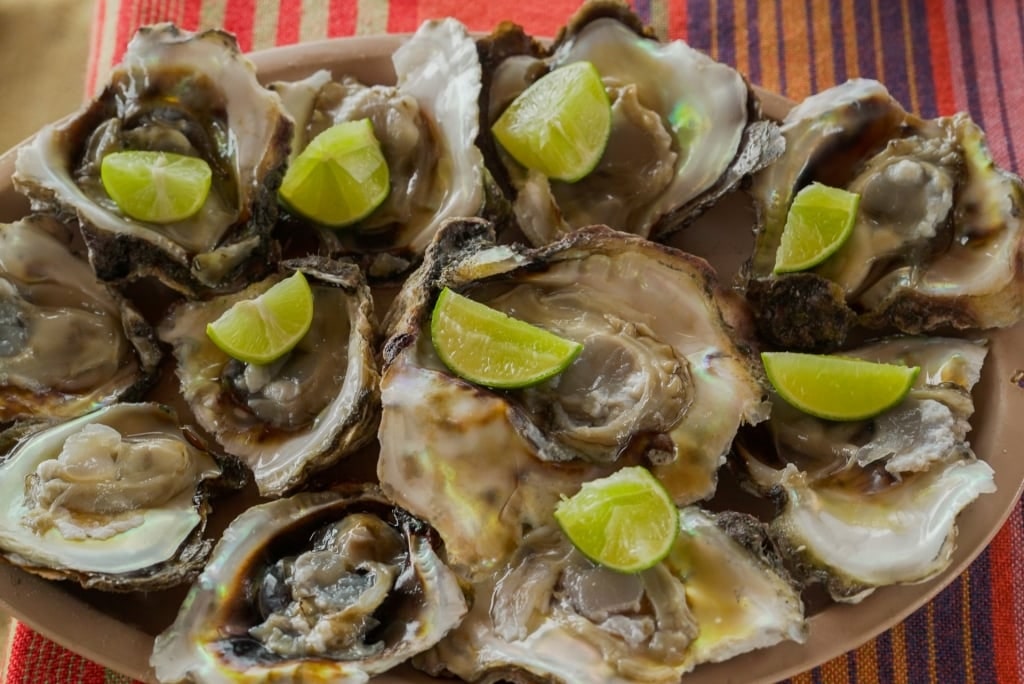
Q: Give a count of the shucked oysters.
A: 11